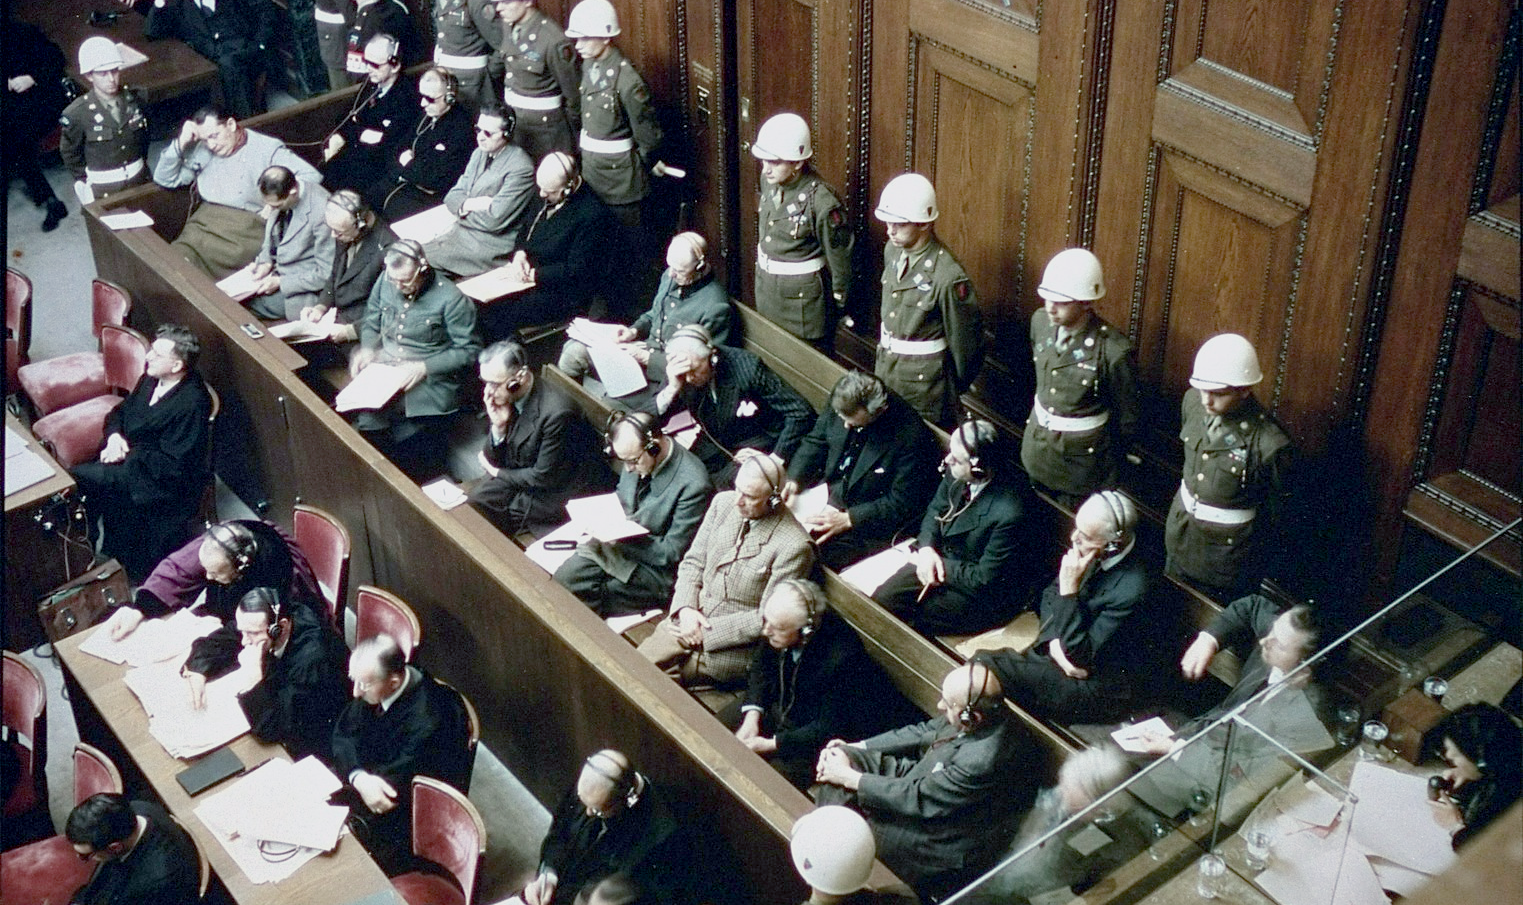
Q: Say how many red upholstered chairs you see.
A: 8